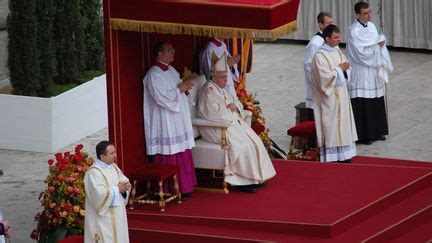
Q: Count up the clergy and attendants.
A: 7